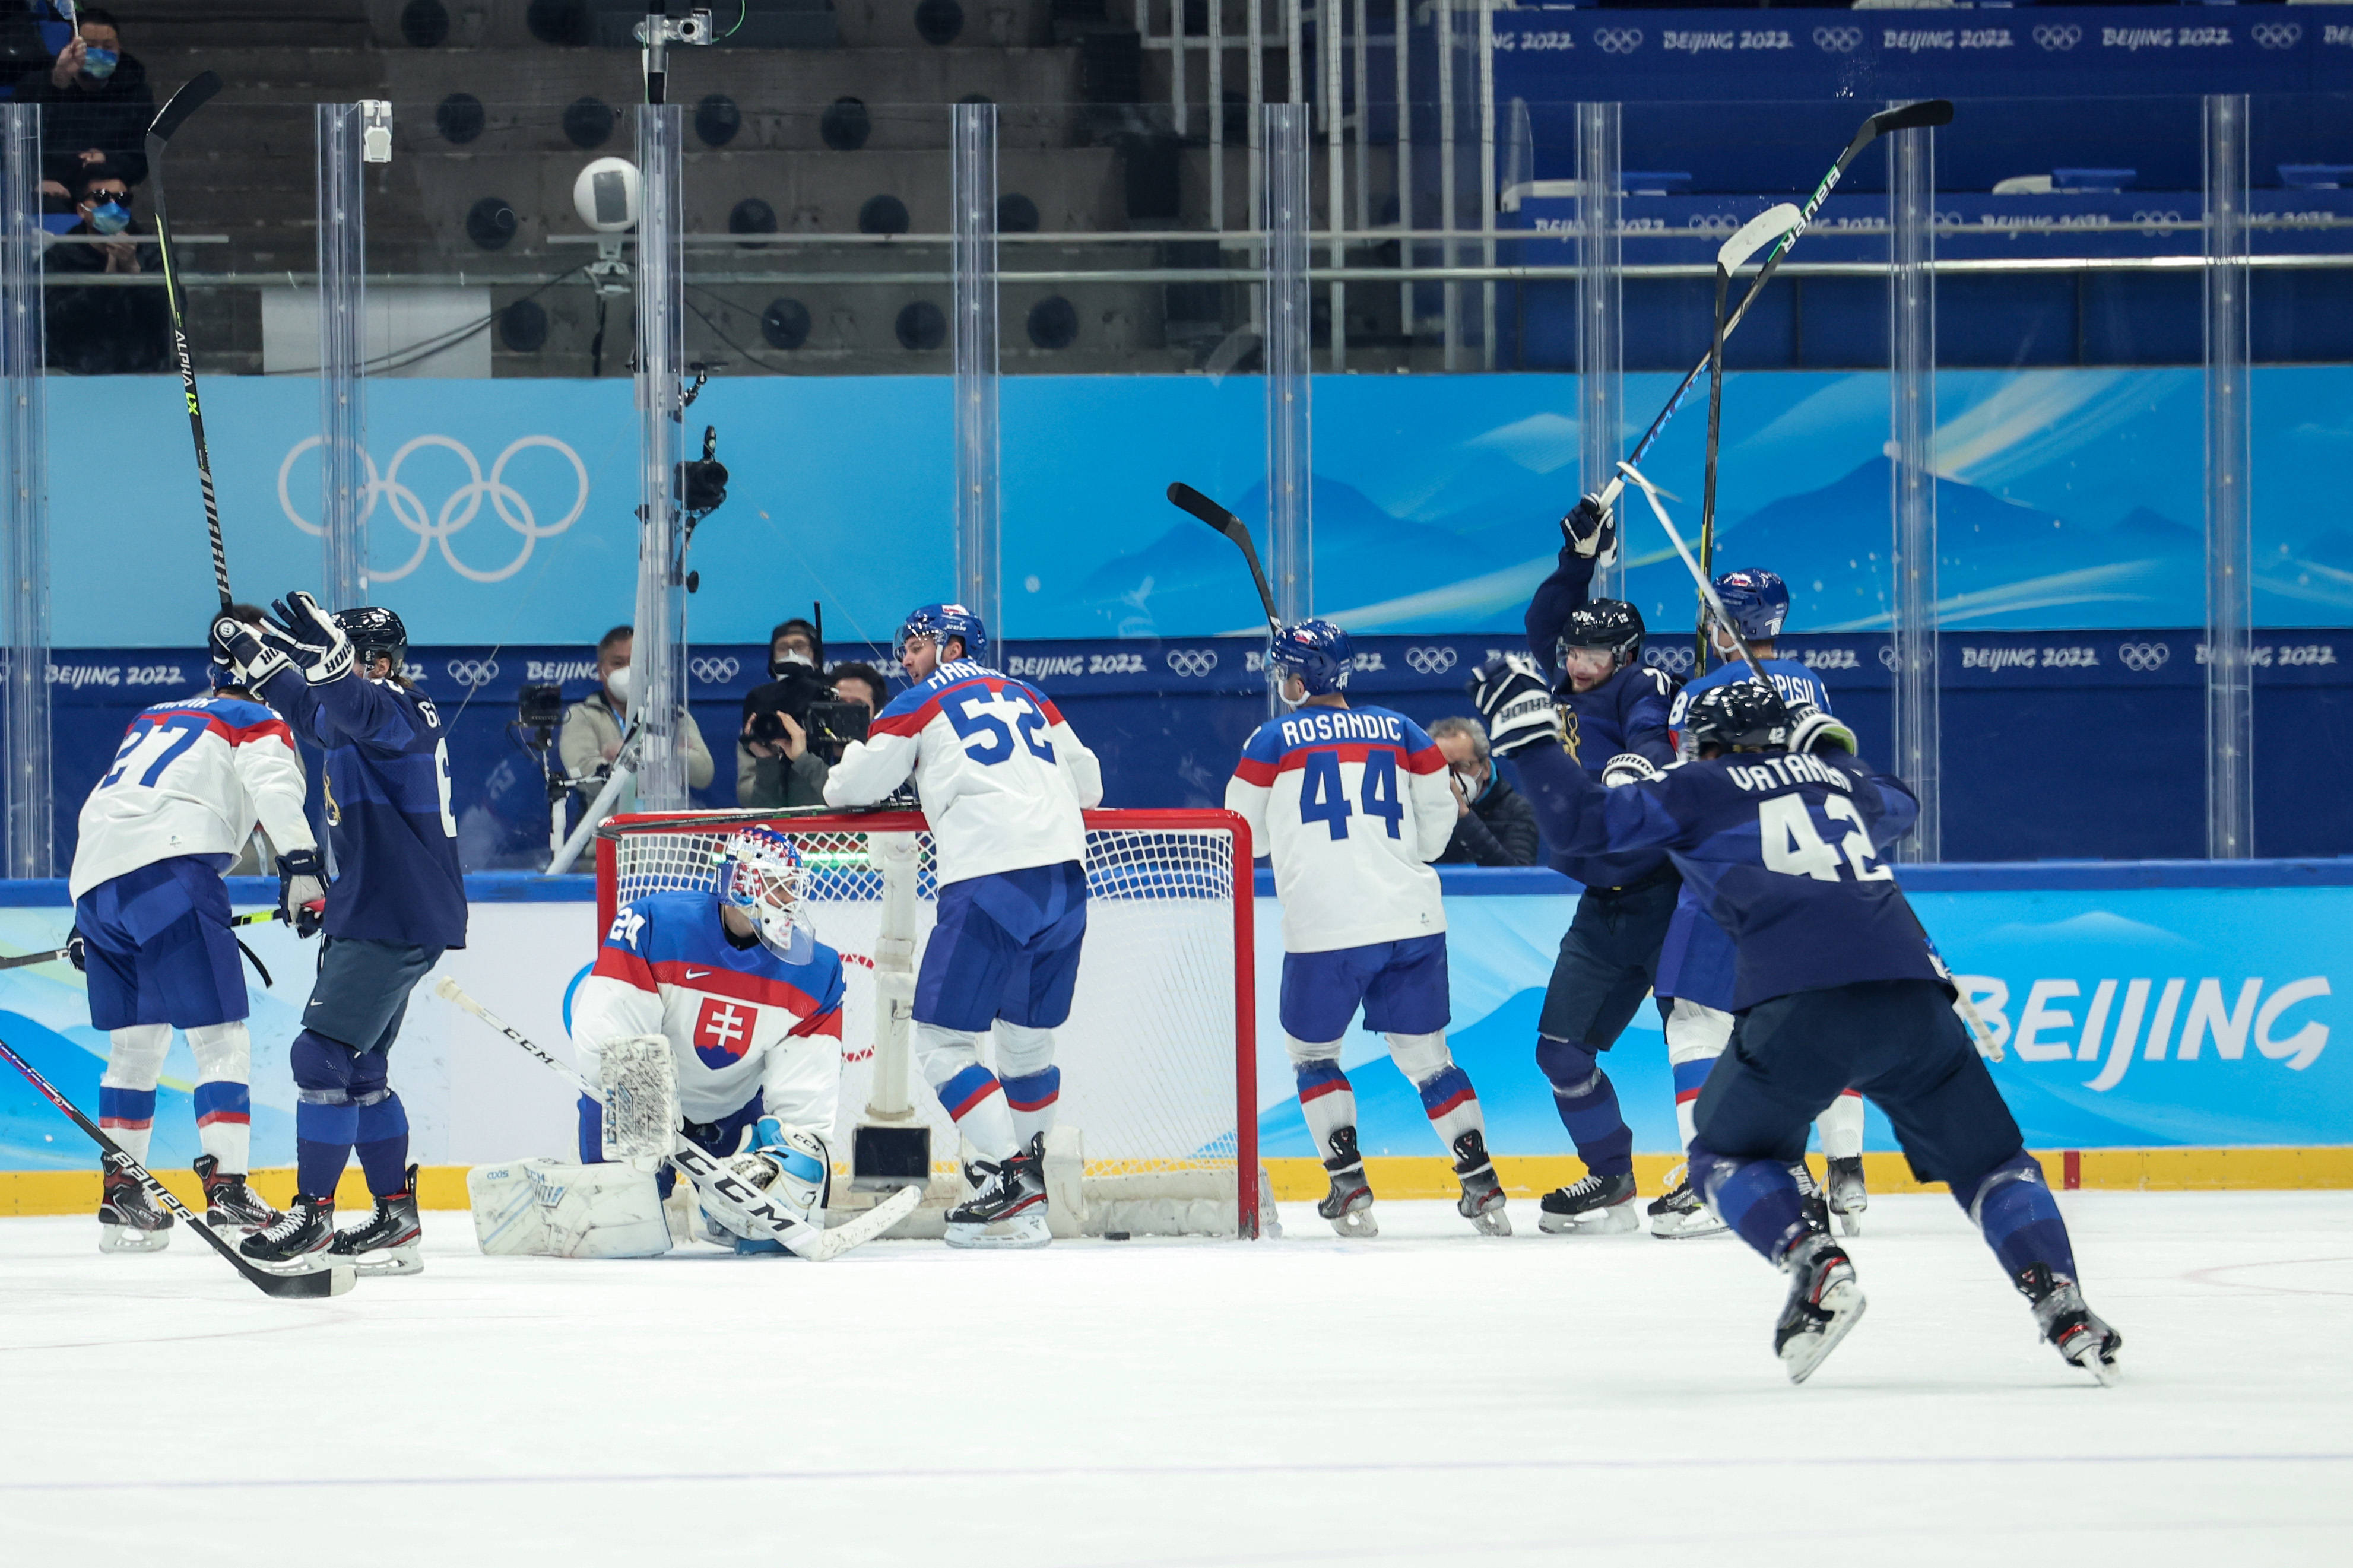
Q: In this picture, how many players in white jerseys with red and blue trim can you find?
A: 5